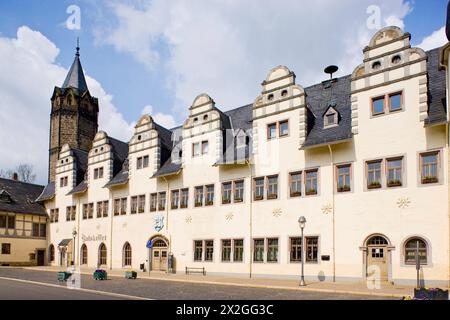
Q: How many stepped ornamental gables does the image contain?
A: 6